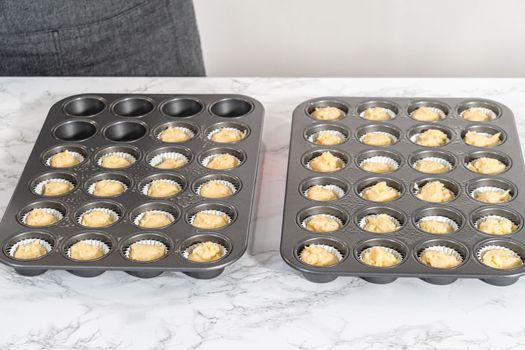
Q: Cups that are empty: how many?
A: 6